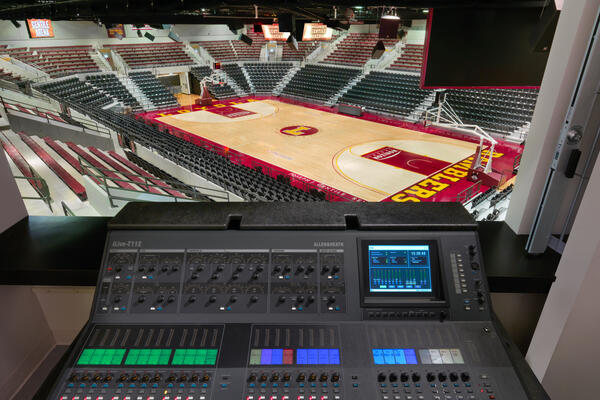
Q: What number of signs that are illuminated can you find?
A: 3